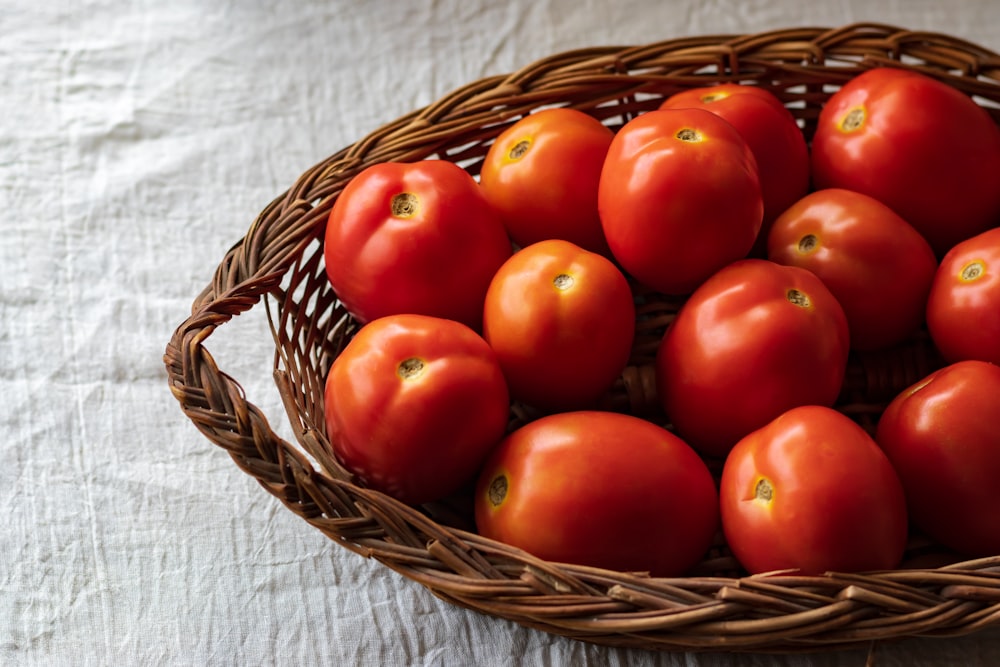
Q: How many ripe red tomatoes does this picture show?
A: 13